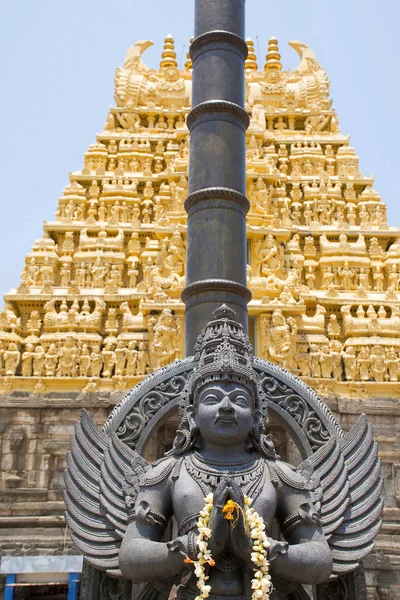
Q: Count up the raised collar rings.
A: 4